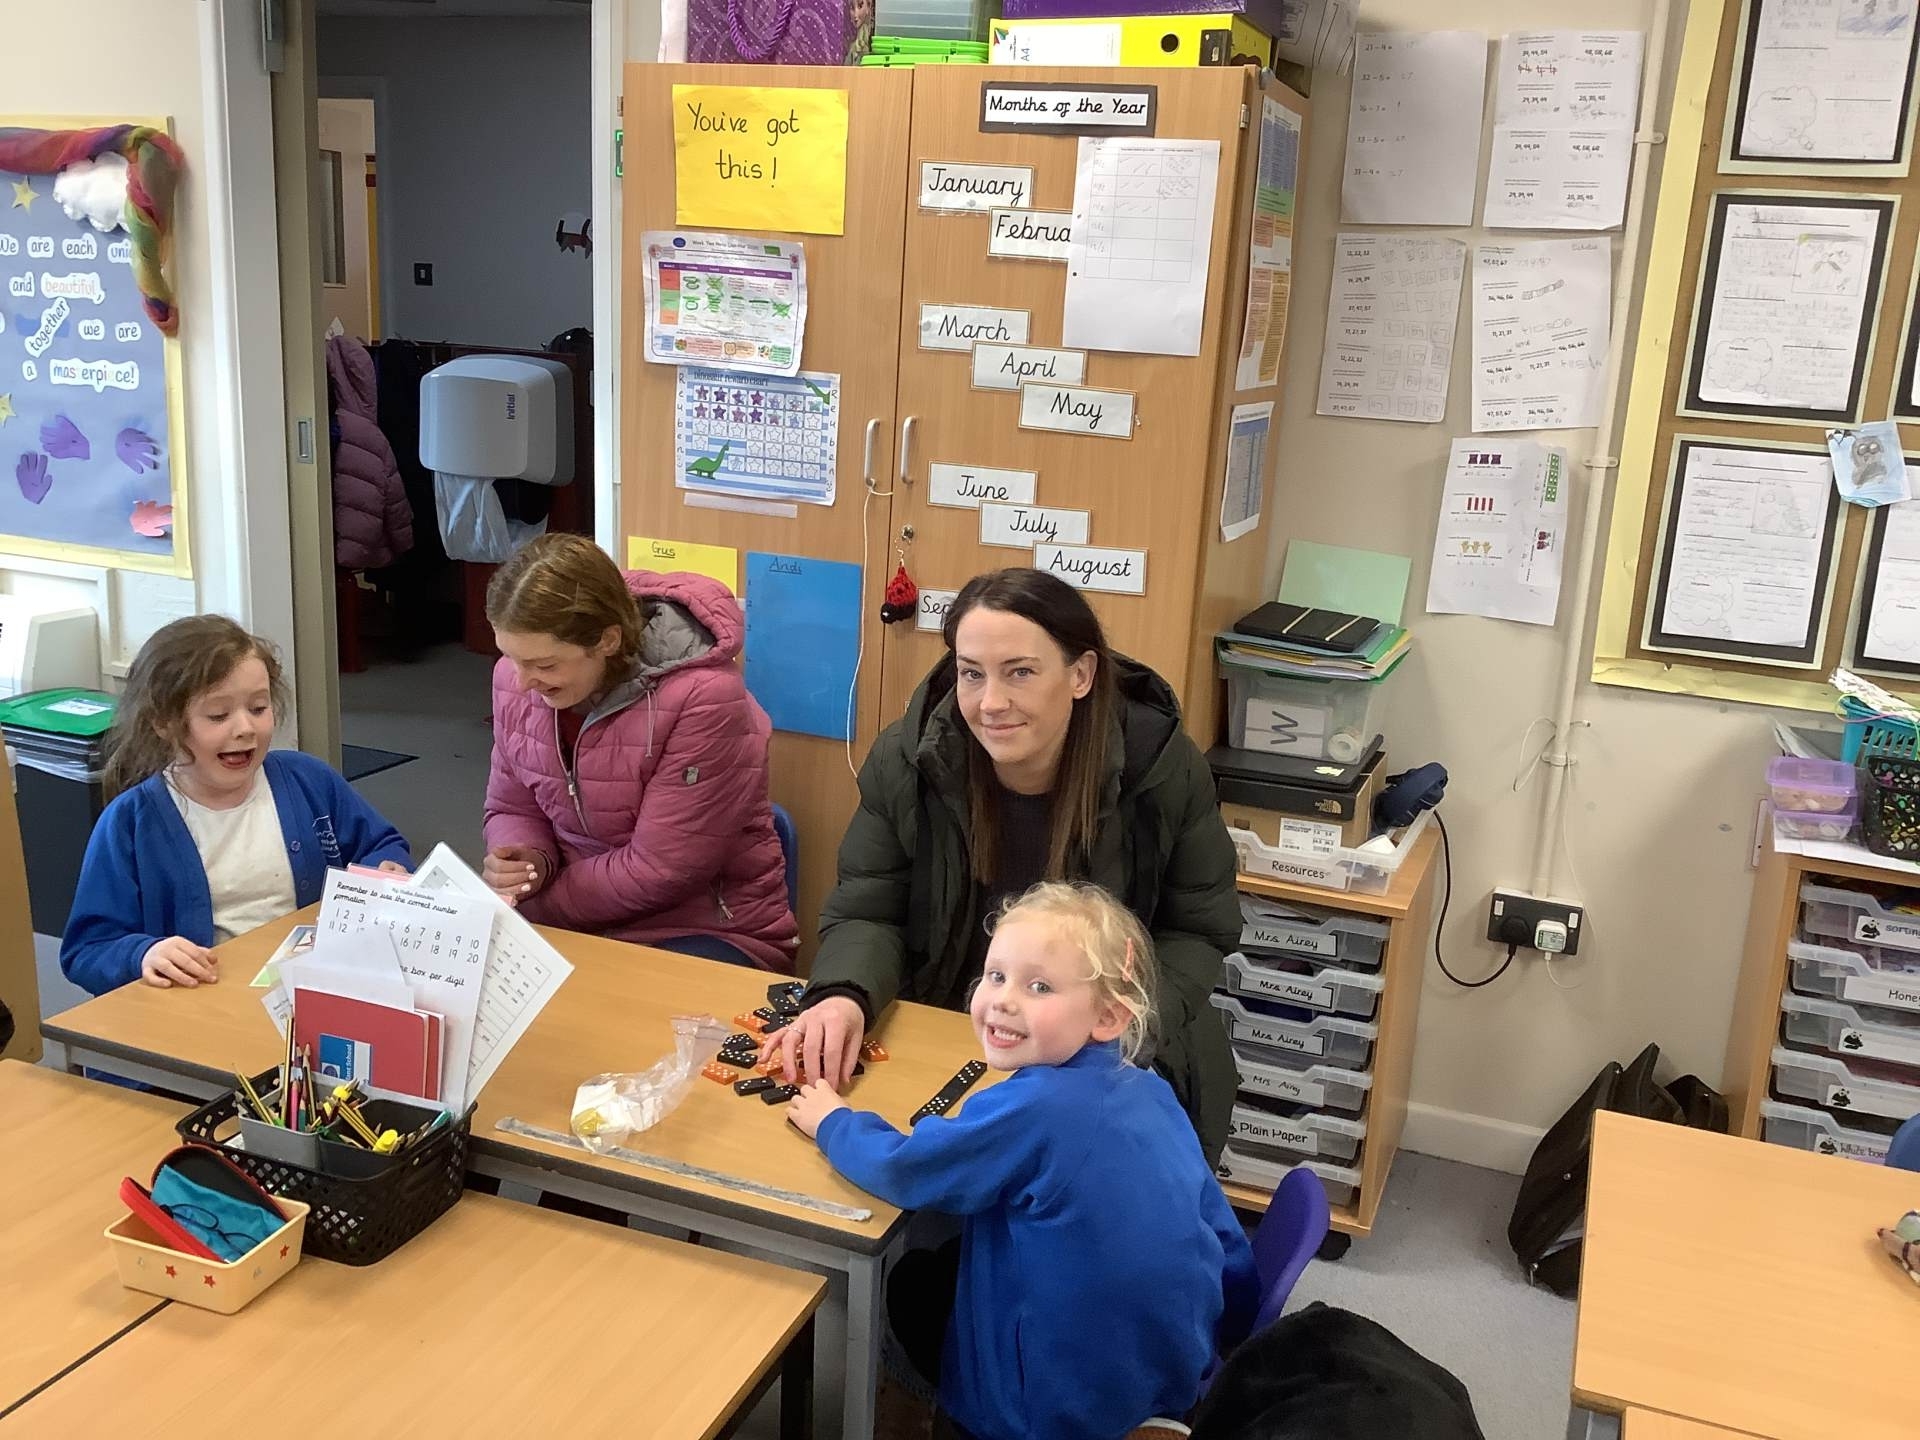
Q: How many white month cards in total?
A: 9